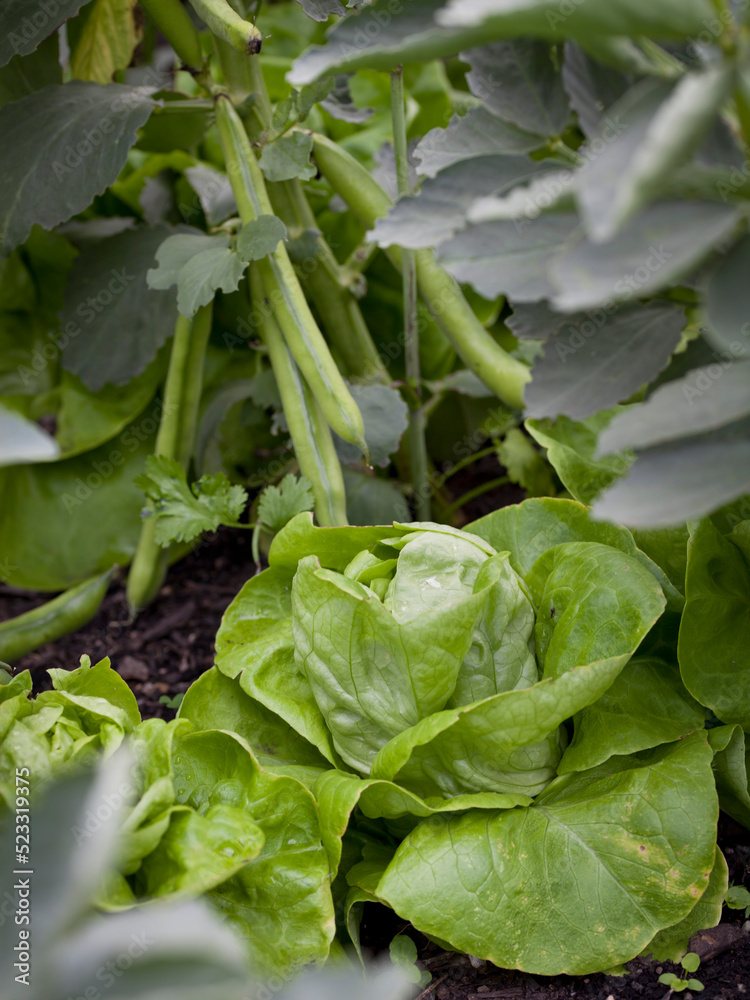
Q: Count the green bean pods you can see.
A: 7